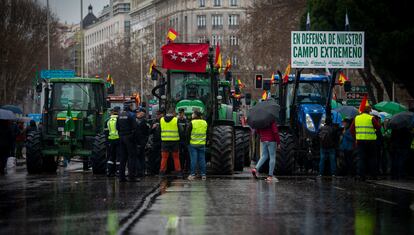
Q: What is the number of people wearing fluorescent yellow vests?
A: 4